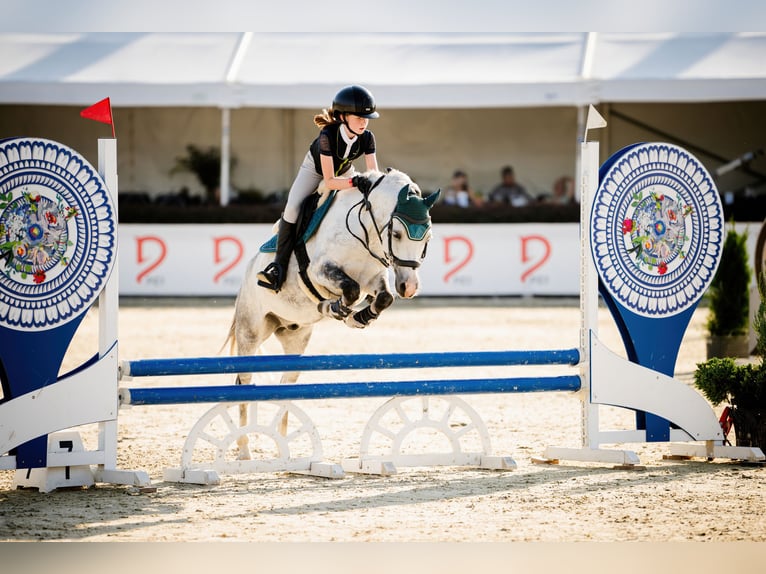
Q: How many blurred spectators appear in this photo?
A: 3